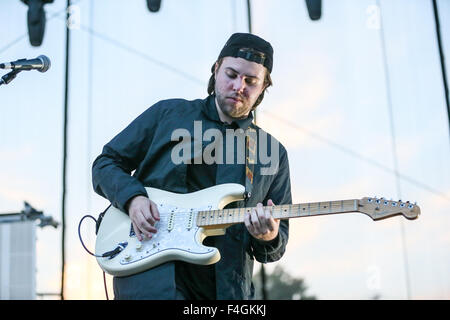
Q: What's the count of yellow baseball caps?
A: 0